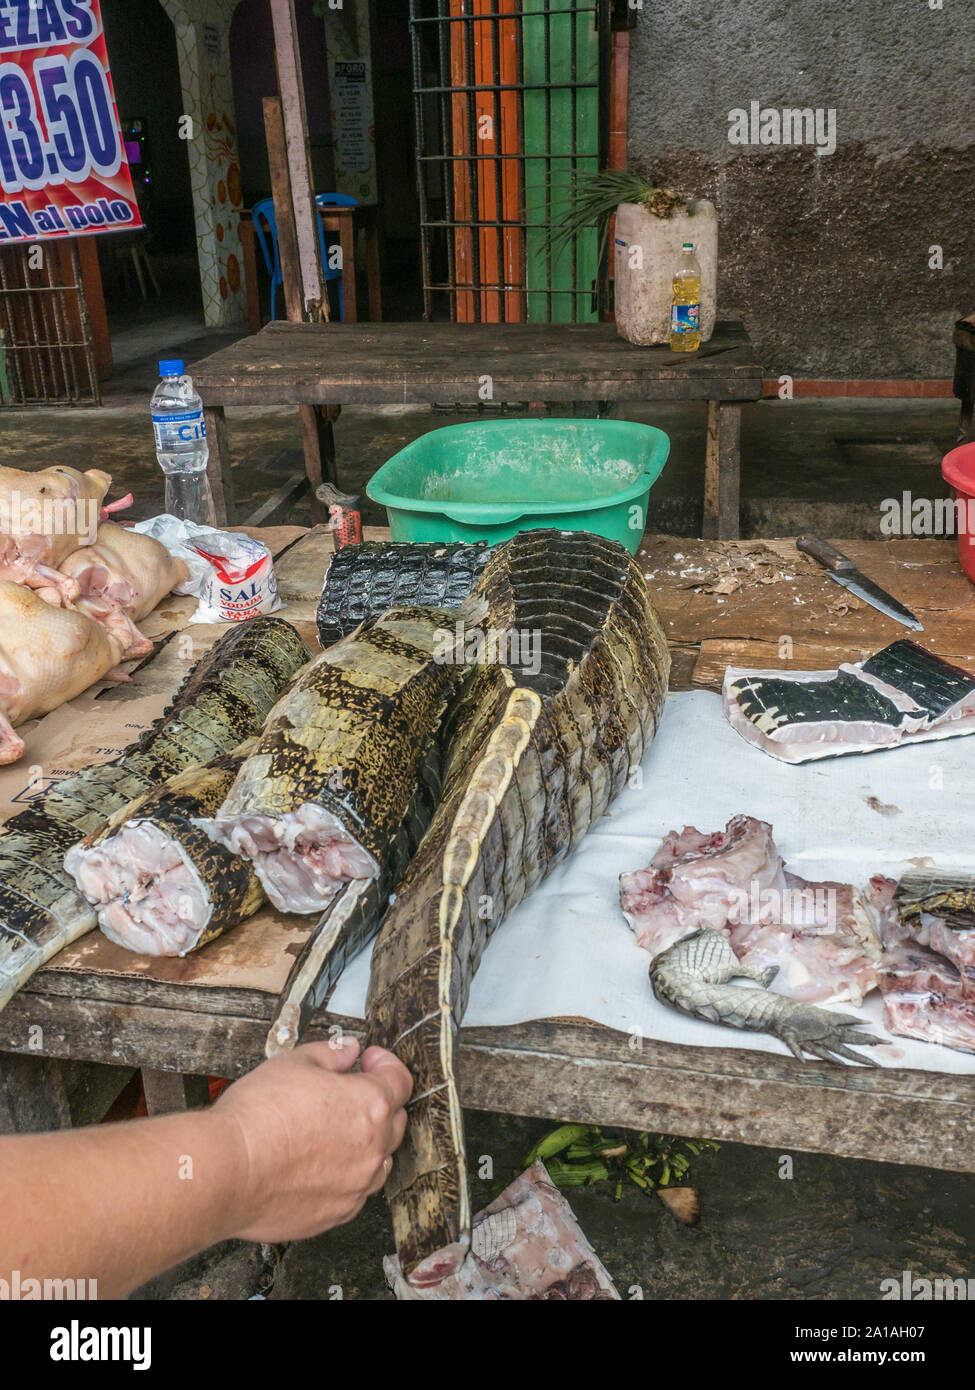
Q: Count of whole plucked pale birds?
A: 3